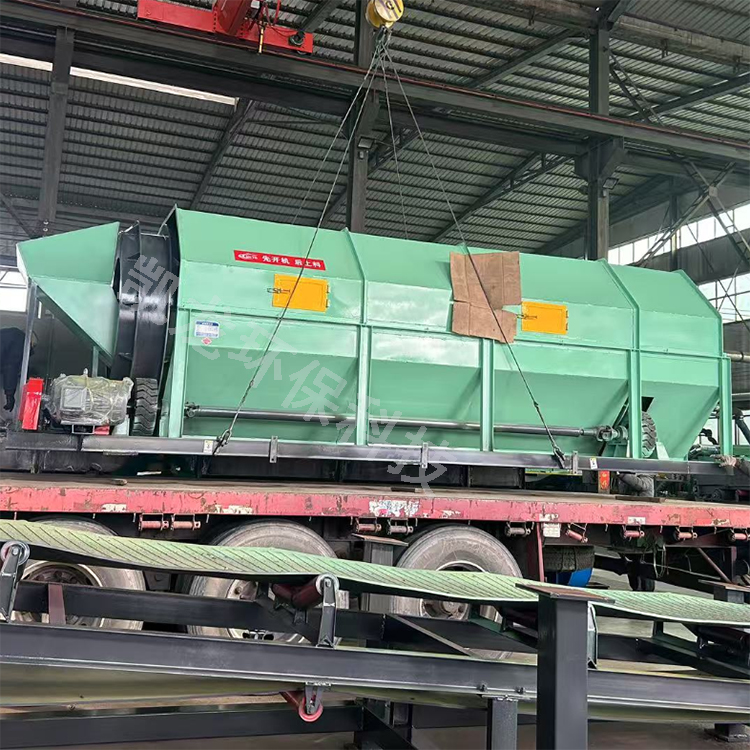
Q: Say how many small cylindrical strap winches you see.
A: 9